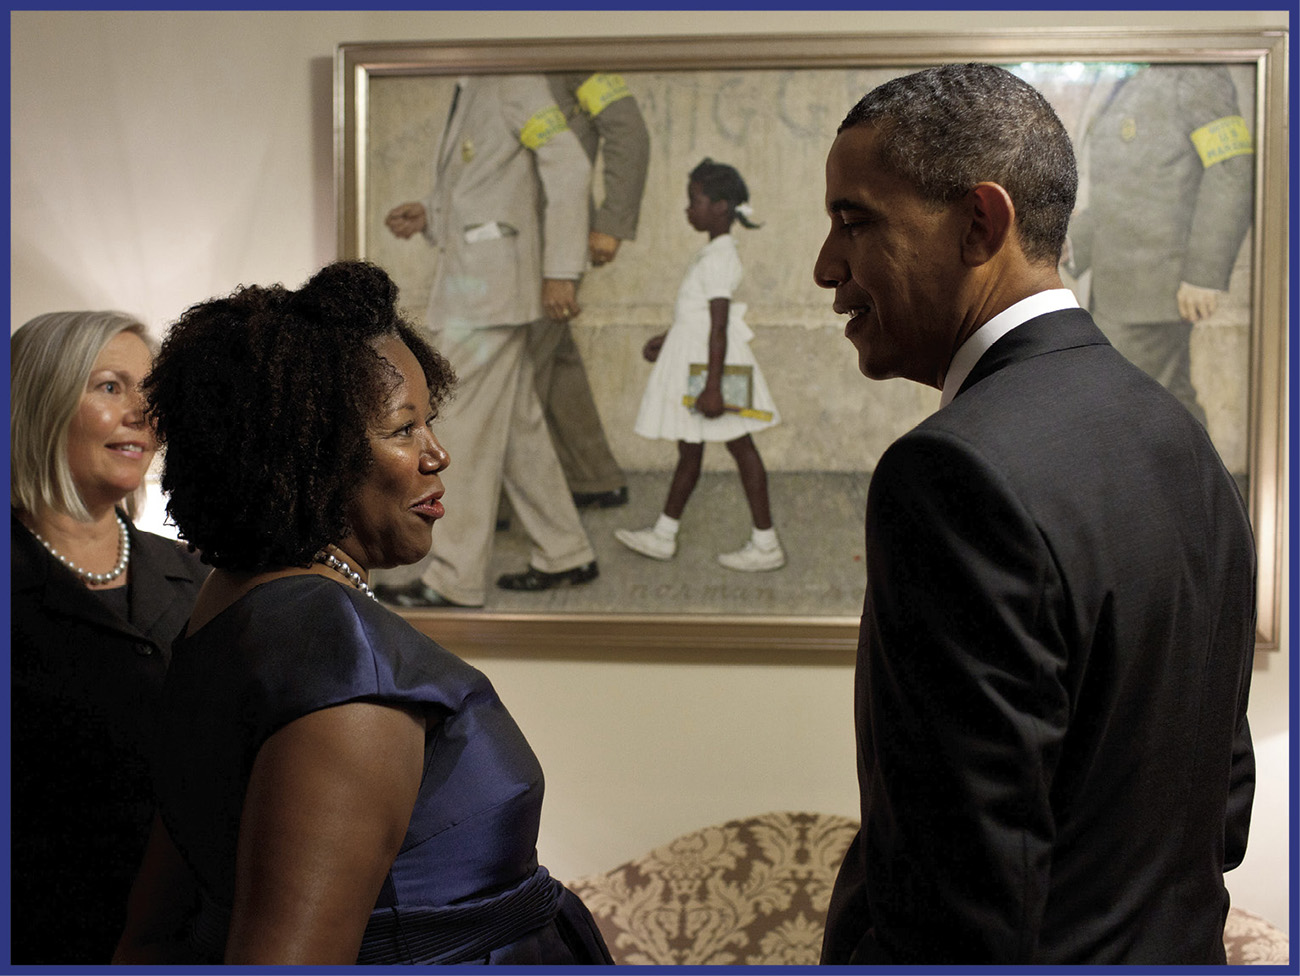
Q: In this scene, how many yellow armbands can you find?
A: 3